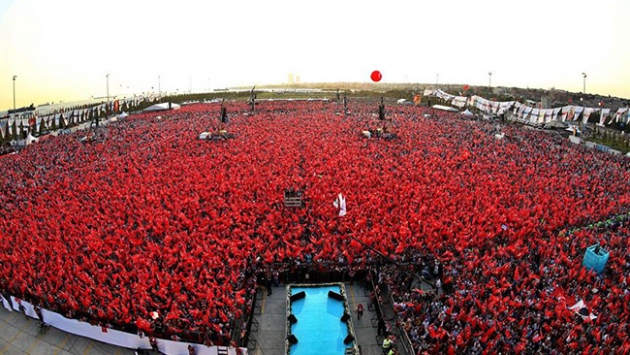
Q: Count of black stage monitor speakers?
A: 6